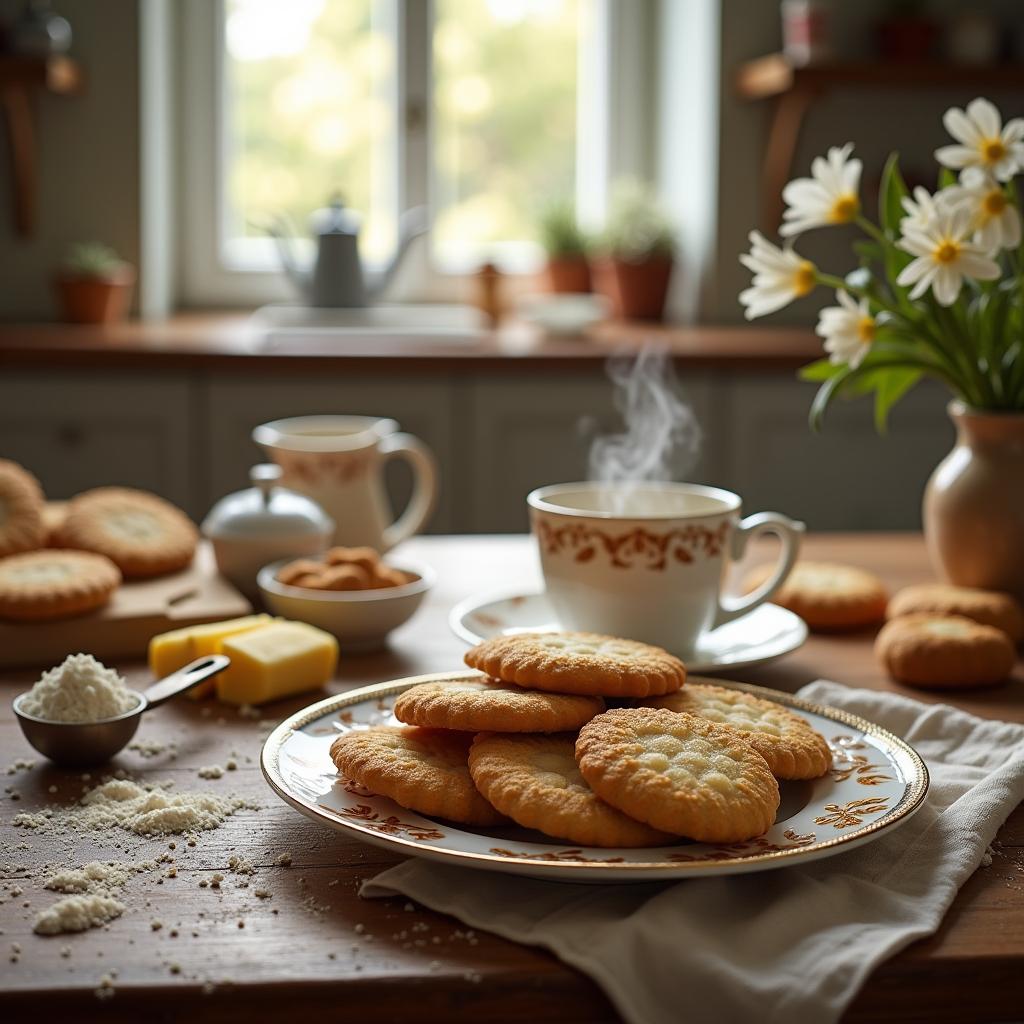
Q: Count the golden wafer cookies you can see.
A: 12